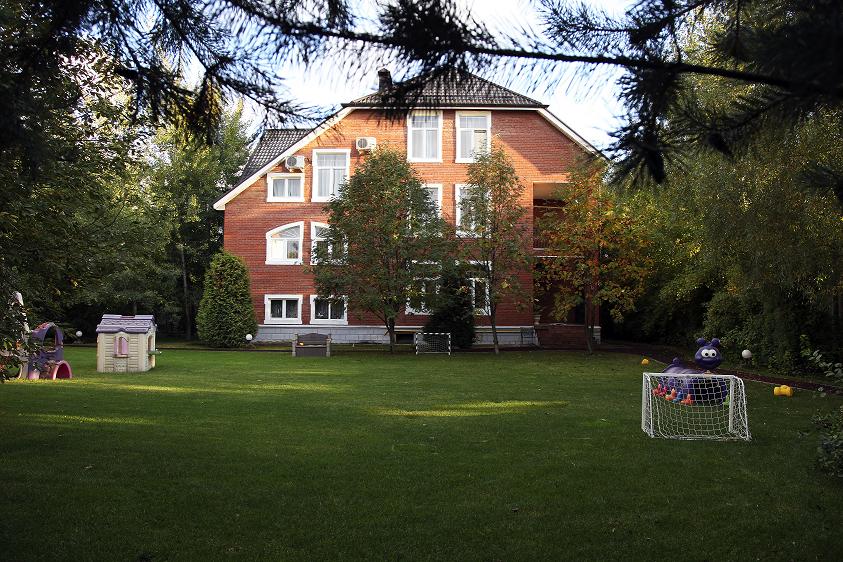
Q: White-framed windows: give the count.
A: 12